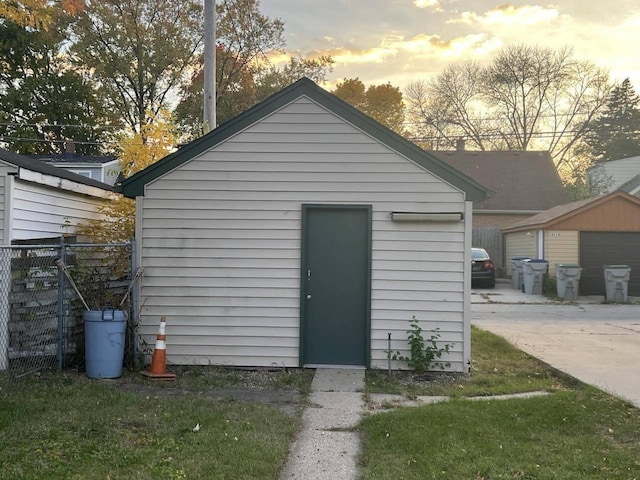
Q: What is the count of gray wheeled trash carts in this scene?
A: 4